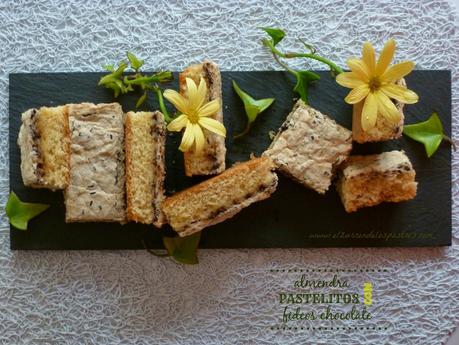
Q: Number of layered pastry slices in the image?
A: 8